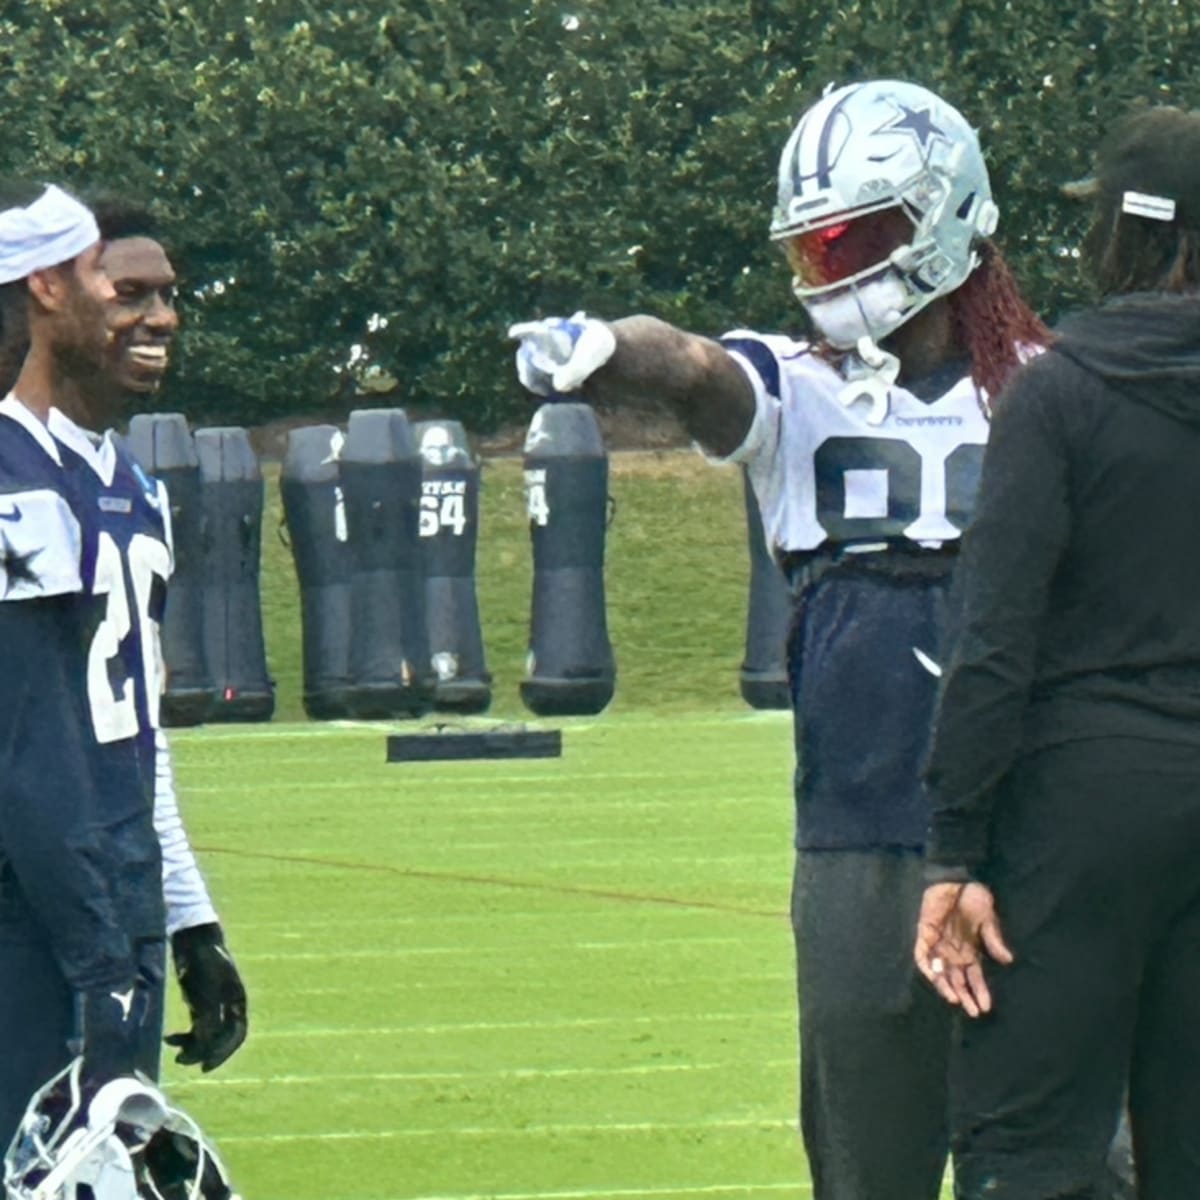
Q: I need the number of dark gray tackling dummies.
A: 7